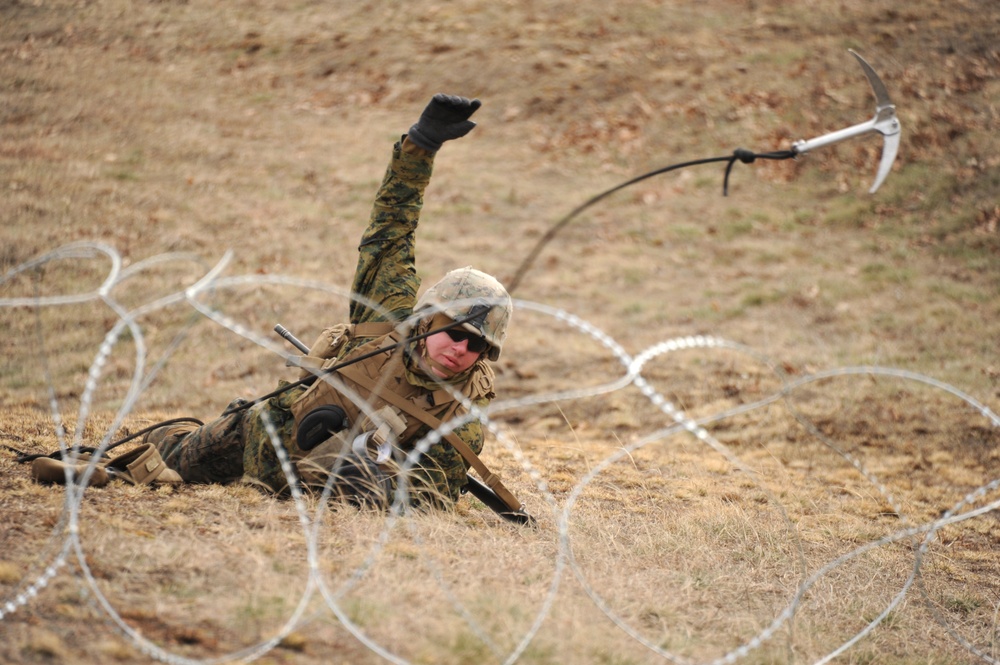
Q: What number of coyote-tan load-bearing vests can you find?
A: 1